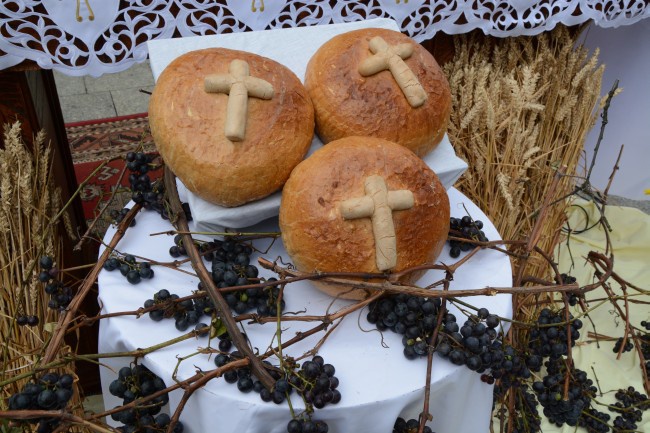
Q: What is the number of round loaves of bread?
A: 3